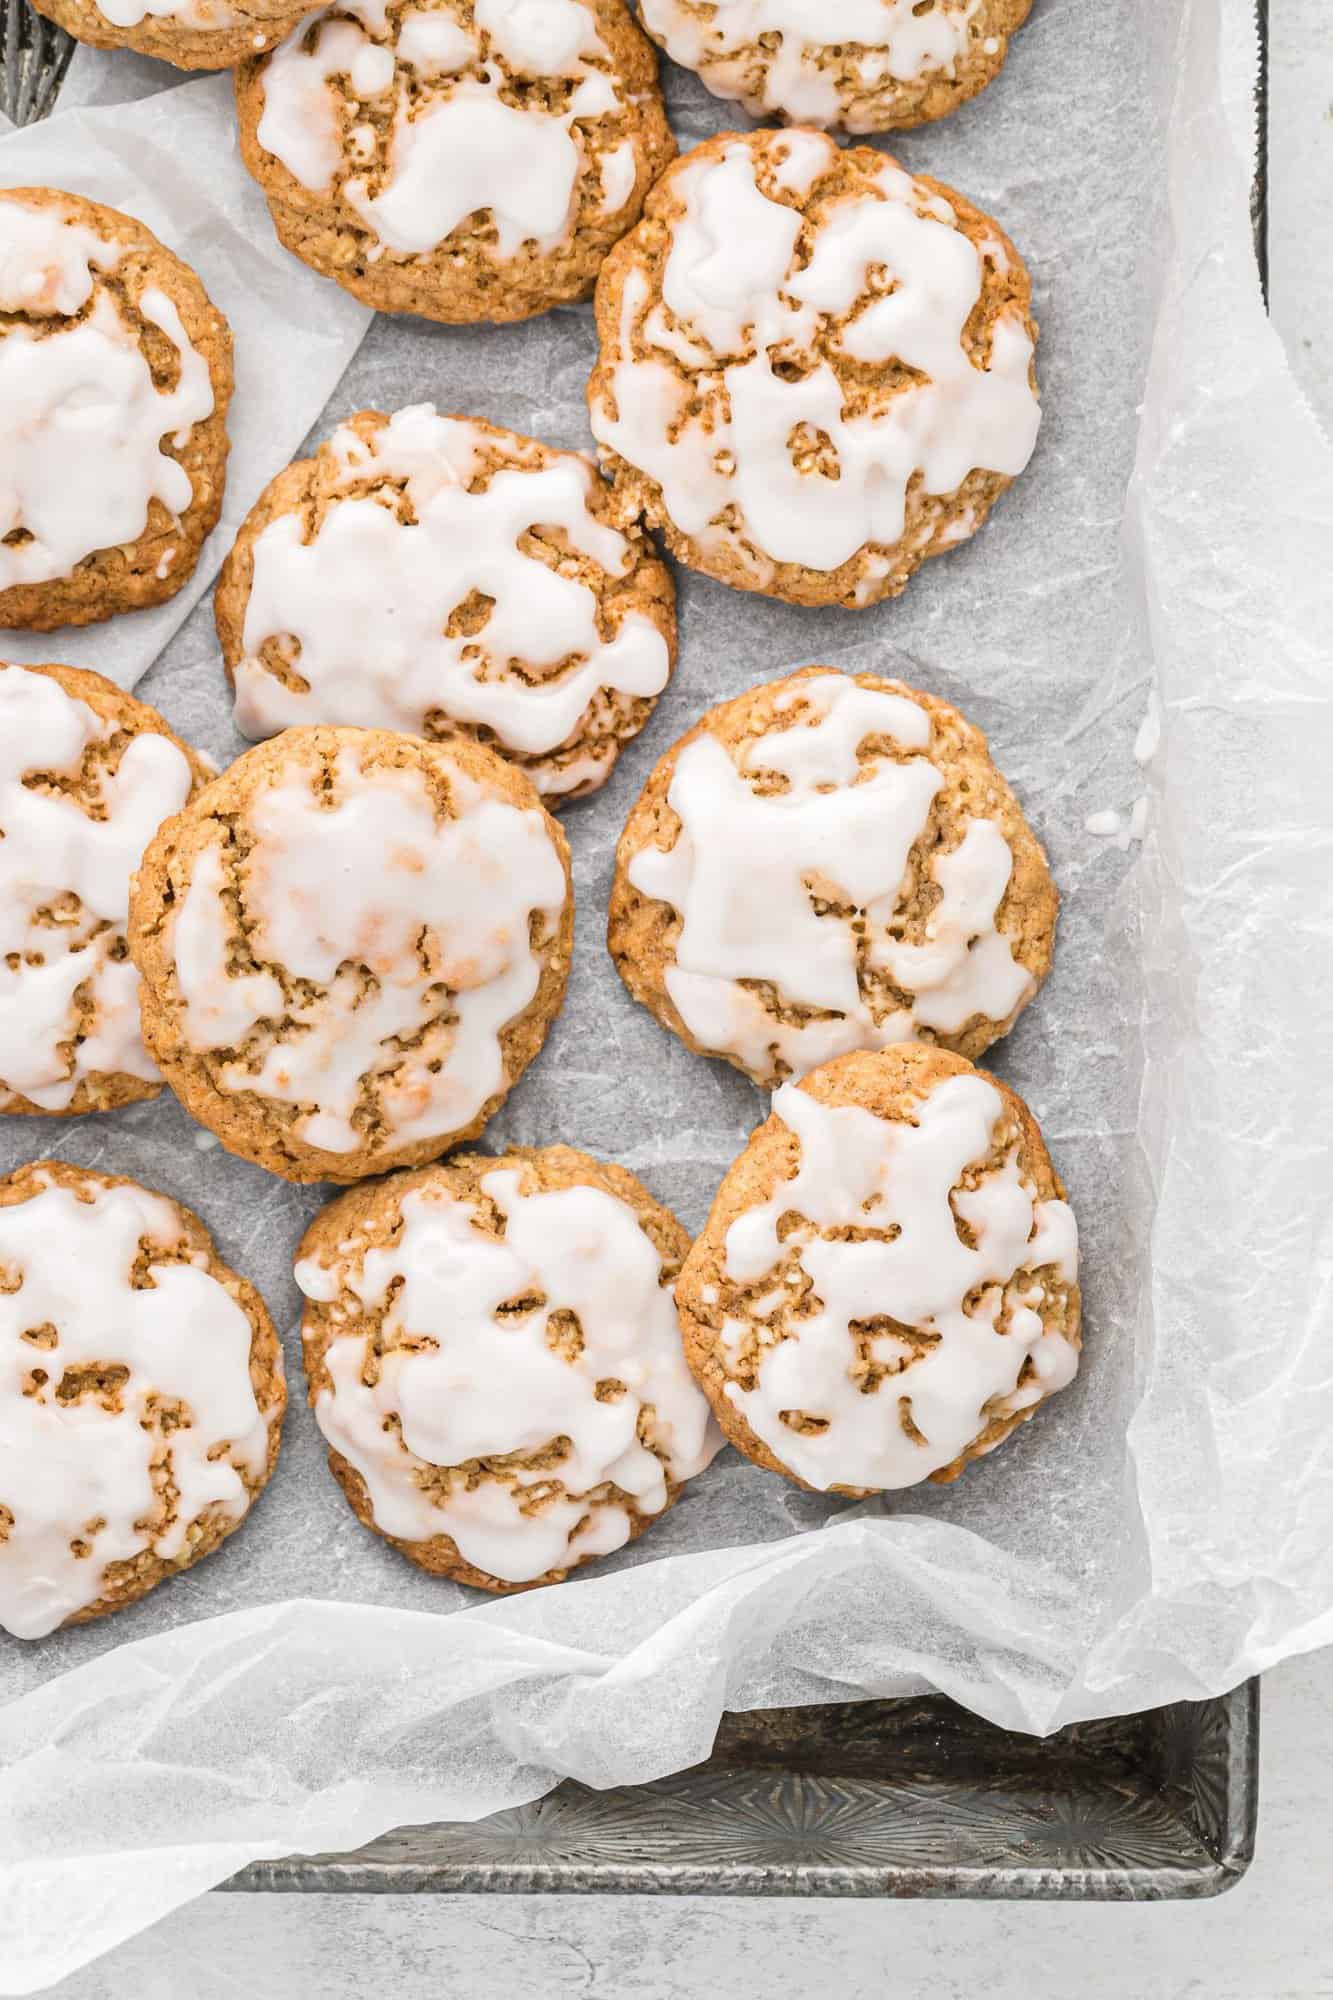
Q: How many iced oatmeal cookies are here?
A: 12